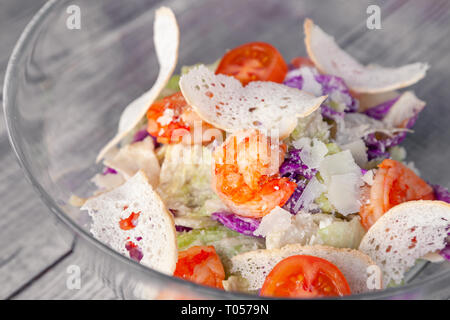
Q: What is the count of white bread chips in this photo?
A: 6